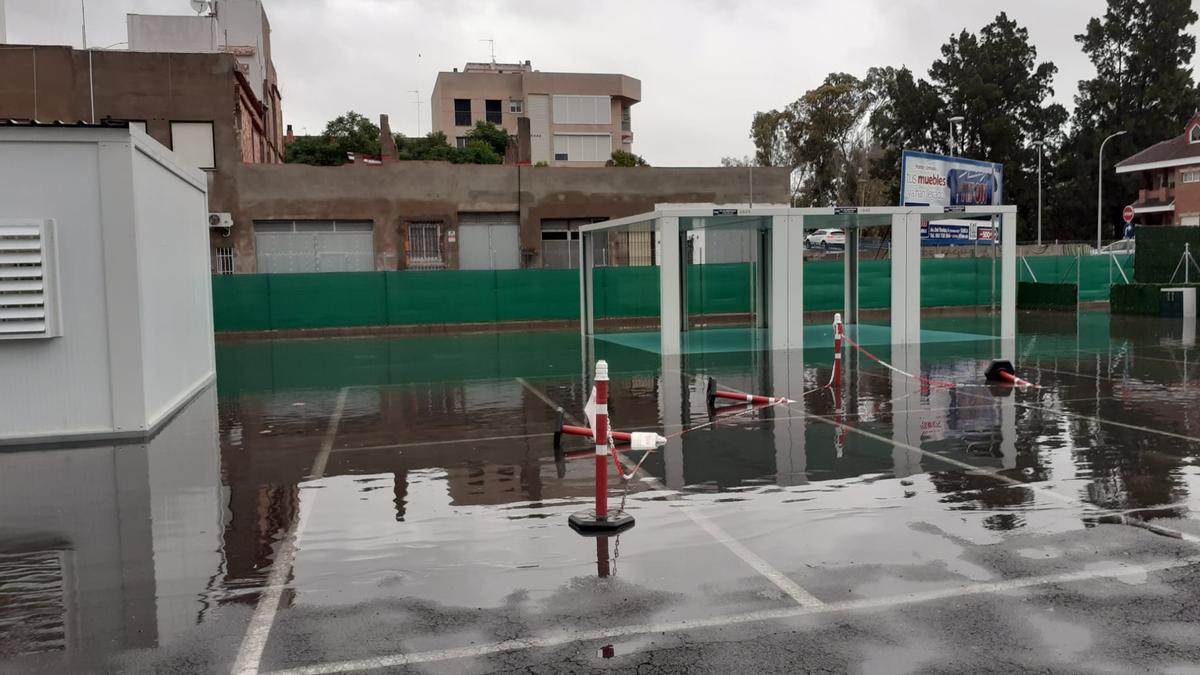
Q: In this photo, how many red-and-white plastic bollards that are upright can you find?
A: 2